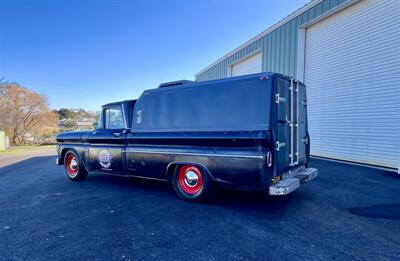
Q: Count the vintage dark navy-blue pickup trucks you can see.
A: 1